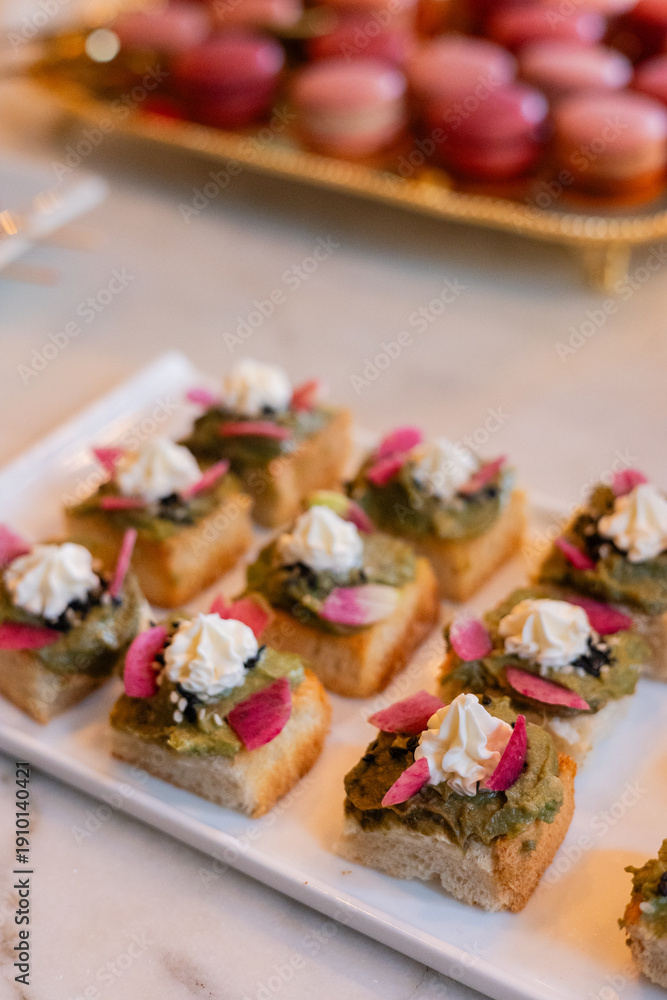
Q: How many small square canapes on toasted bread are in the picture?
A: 10